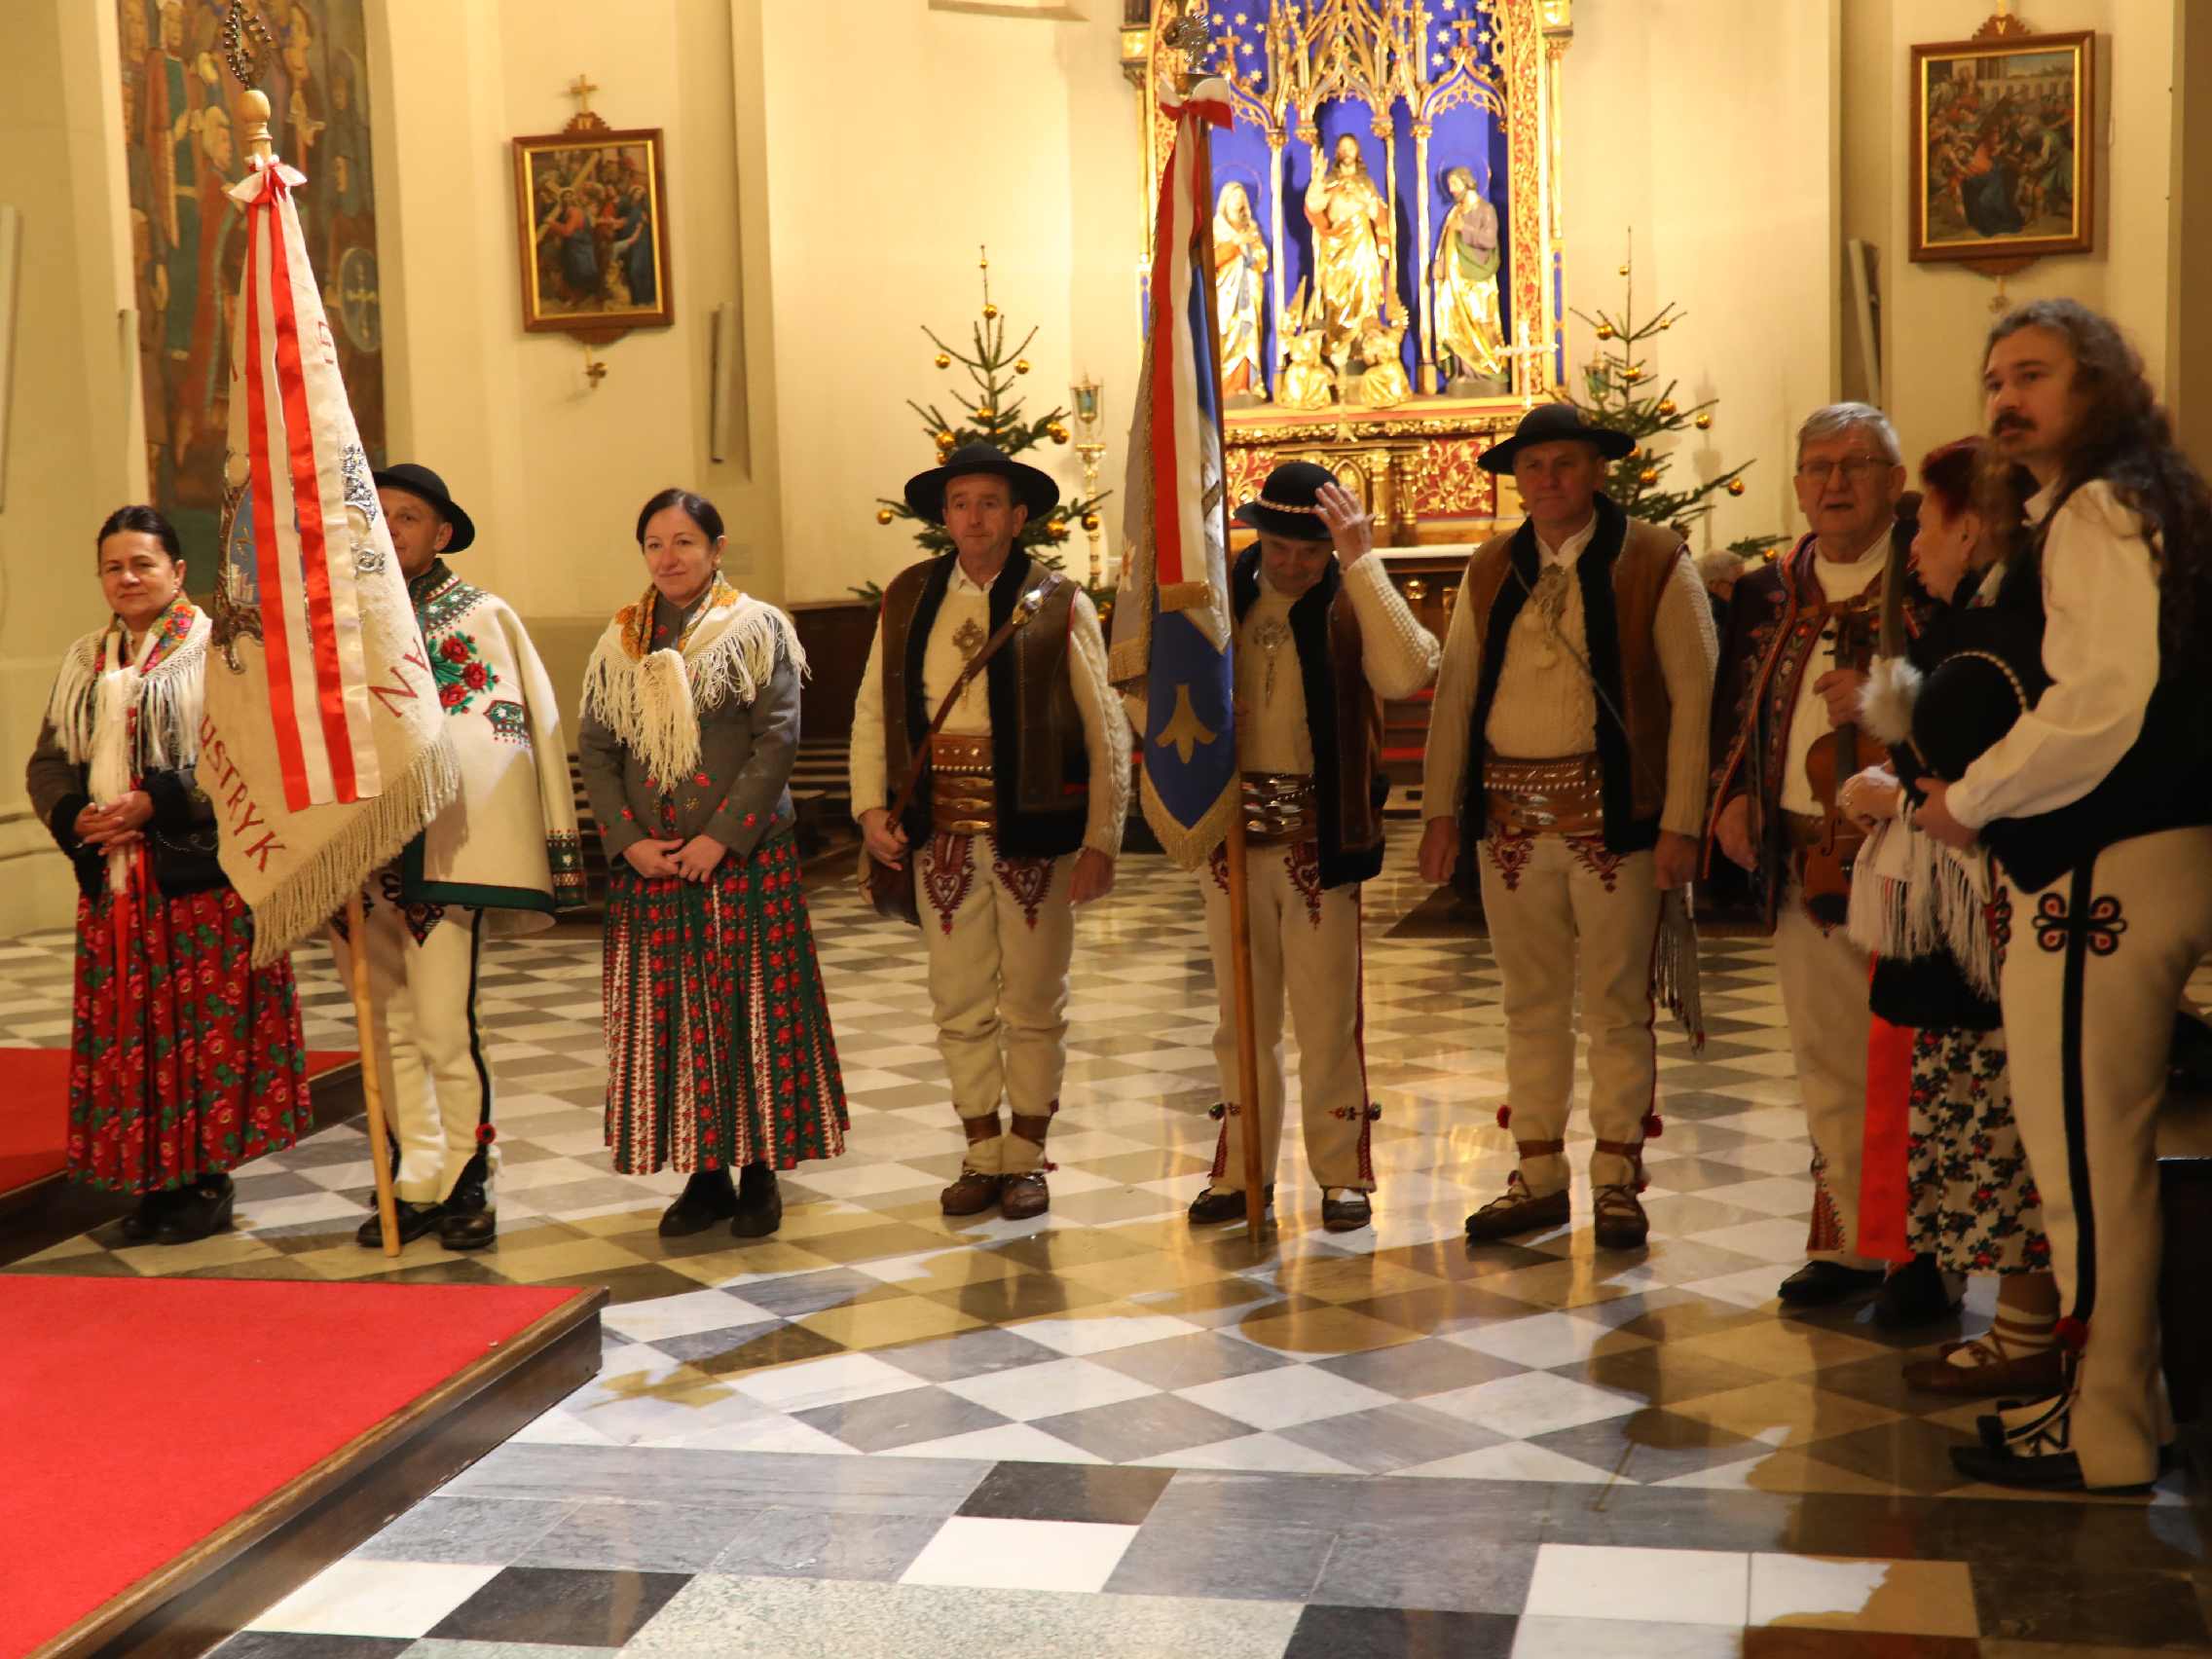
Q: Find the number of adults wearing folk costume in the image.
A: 9